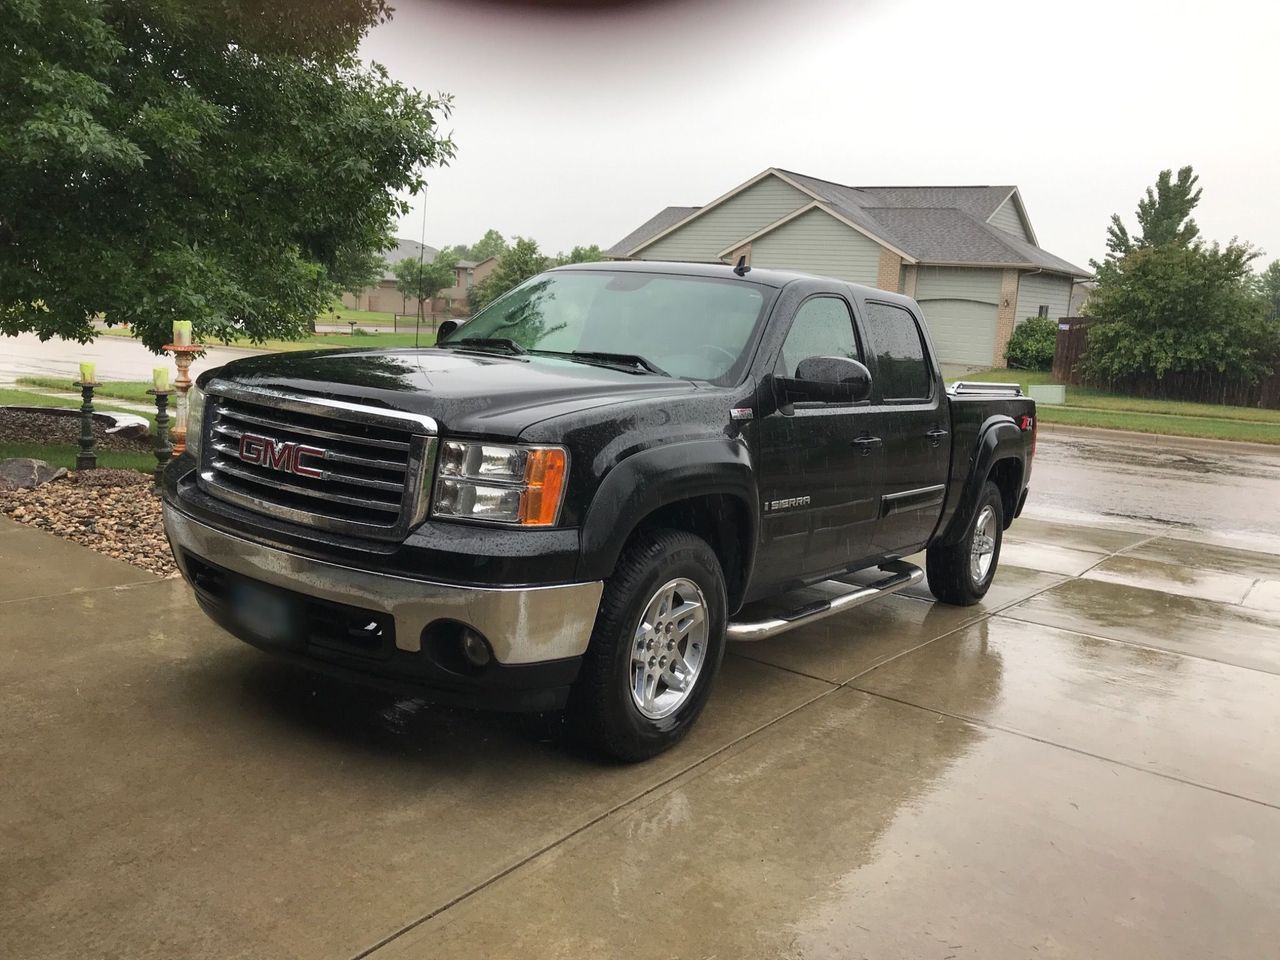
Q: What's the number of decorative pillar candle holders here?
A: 3